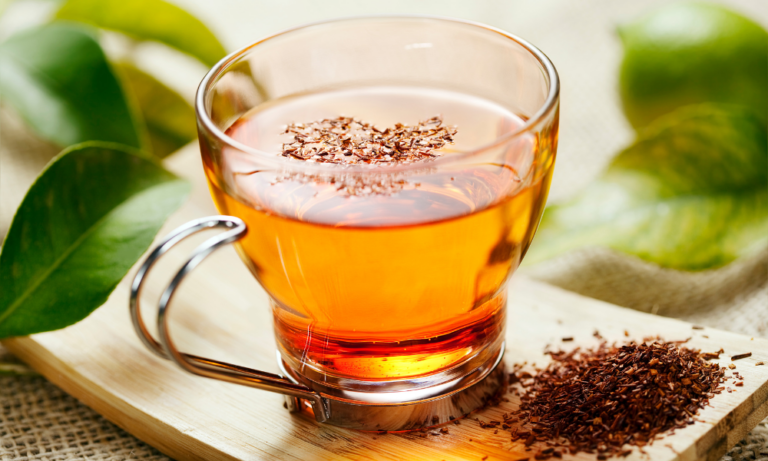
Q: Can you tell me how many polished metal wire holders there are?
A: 1